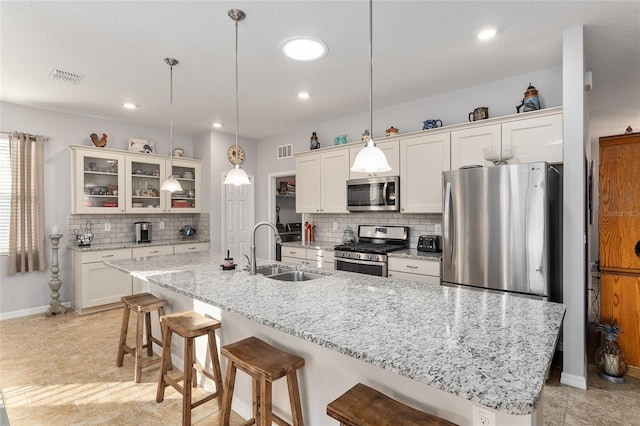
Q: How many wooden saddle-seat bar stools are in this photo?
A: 4